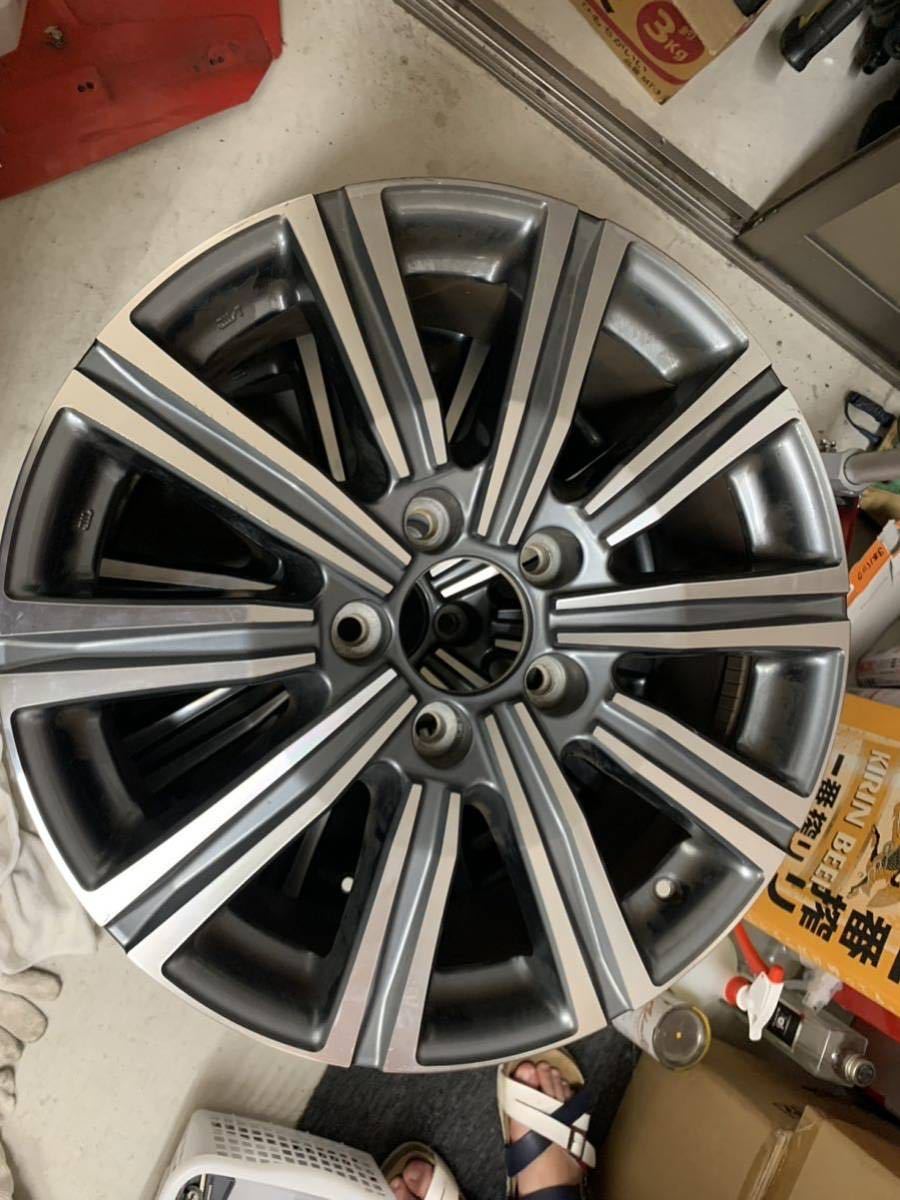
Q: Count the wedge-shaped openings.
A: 10